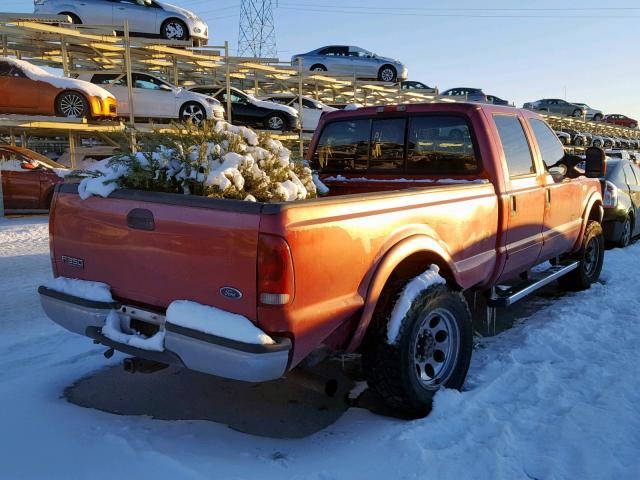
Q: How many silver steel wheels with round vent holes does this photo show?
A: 2